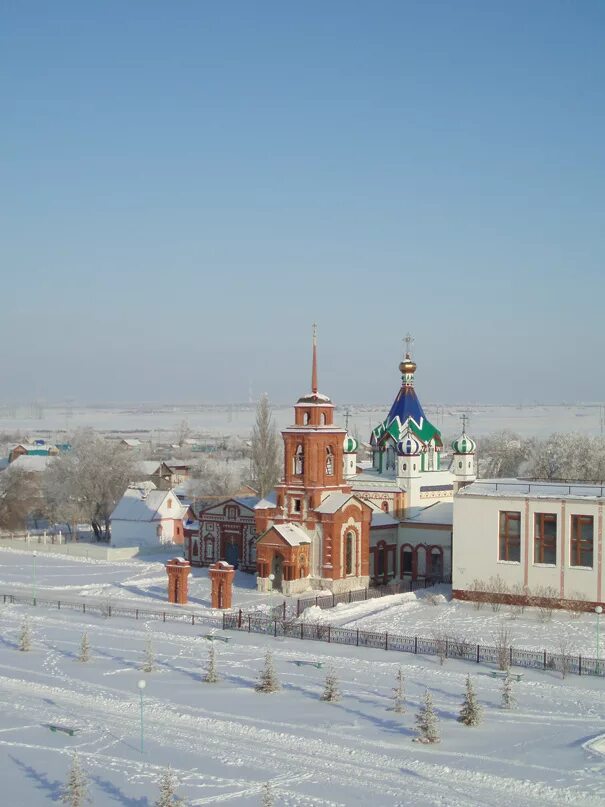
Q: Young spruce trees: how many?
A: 13